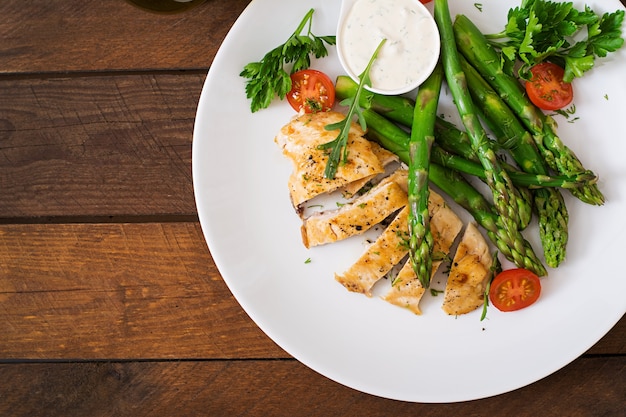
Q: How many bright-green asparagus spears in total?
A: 7